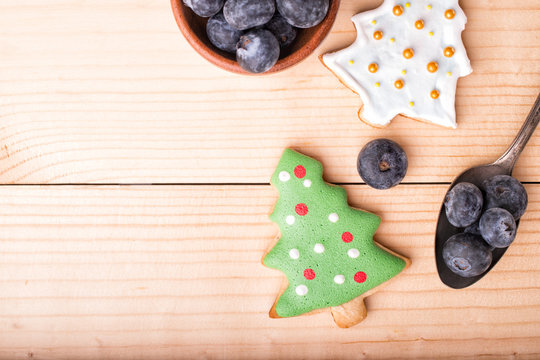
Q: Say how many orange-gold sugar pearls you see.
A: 10